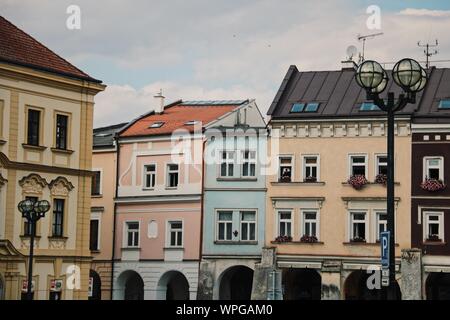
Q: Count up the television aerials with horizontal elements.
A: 2